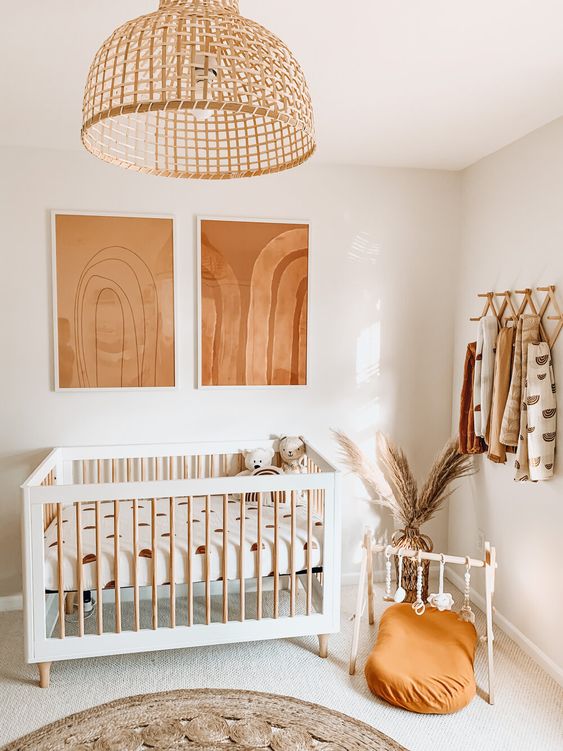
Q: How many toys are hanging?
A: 5